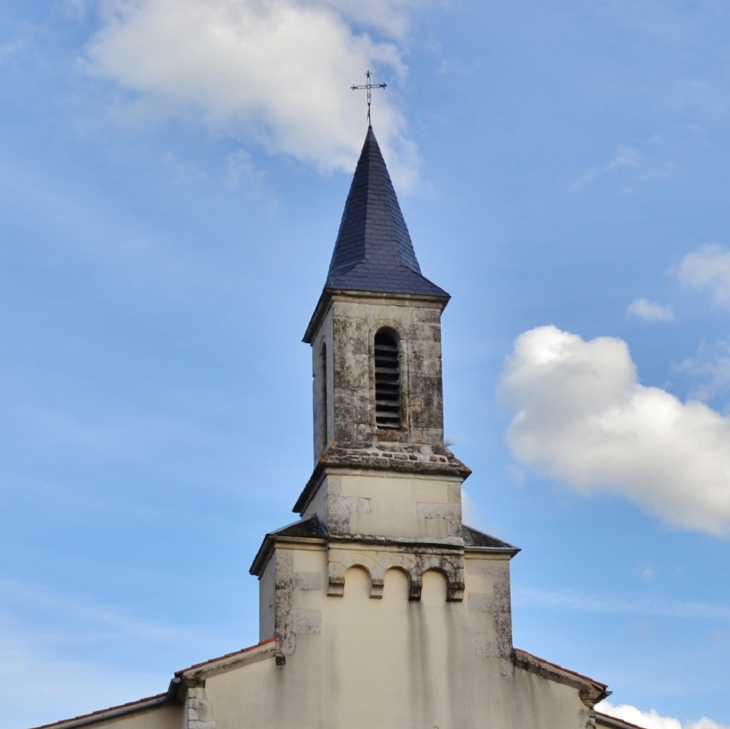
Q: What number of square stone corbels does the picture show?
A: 4